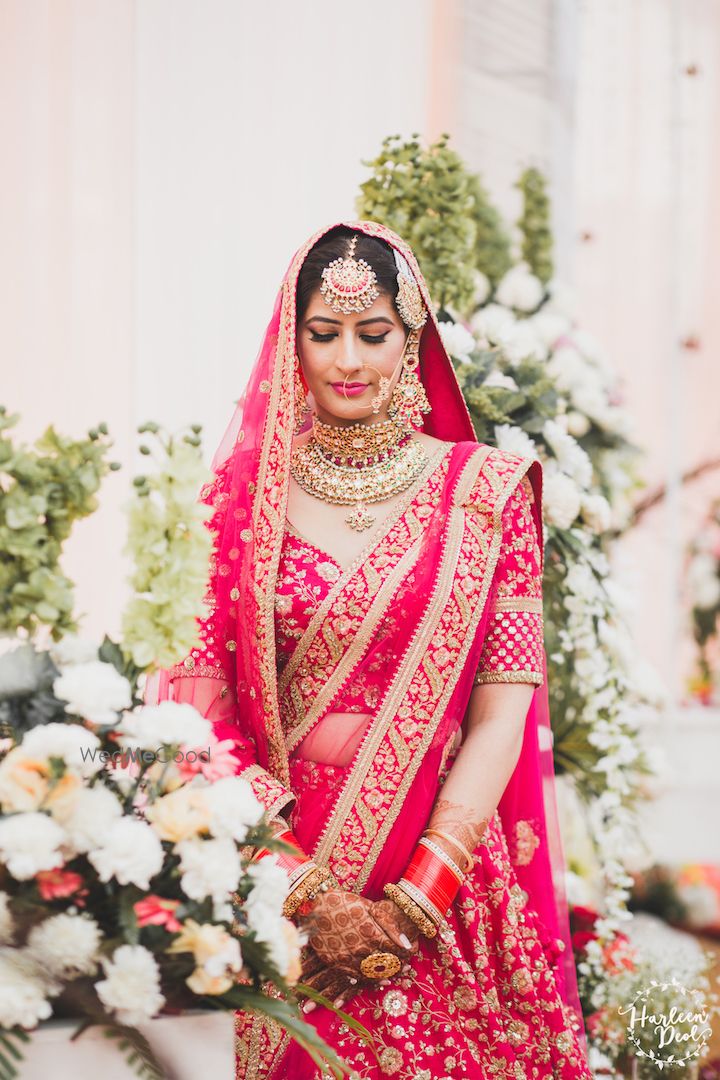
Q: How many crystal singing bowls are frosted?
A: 0